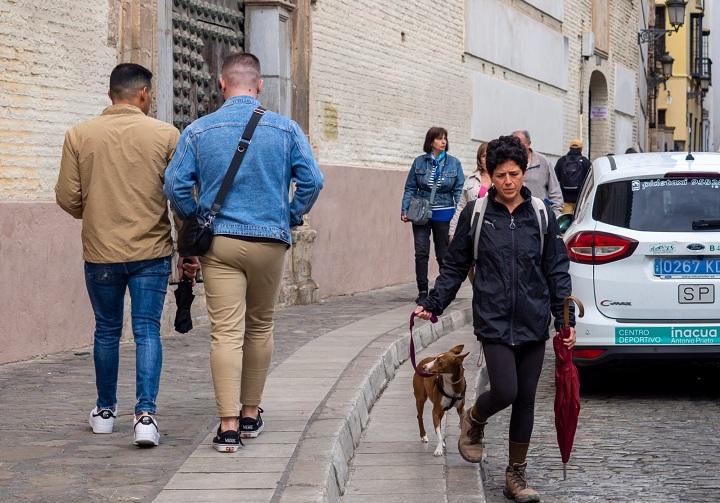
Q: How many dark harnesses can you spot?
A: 1